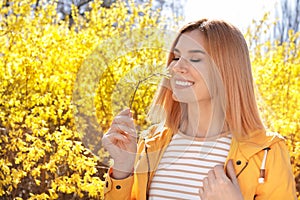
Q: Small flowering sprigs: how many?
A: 1